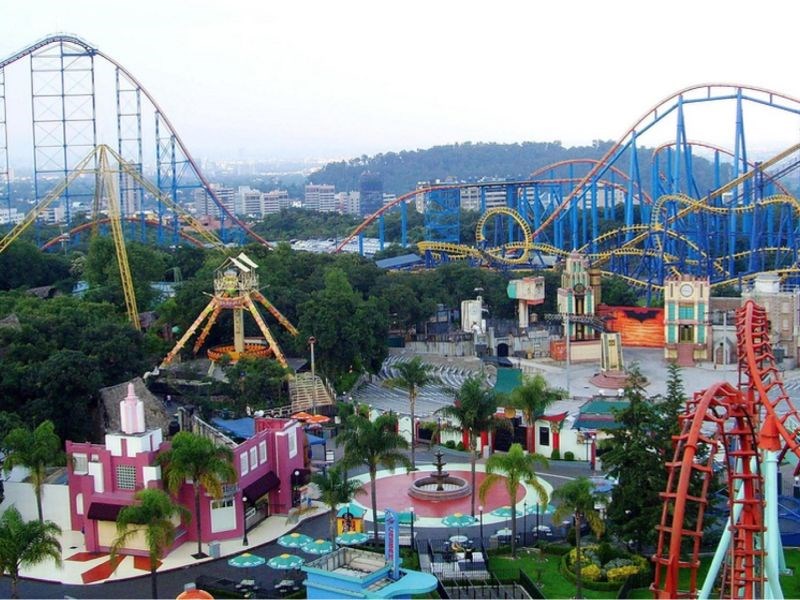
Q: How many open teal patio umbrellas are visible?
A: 8